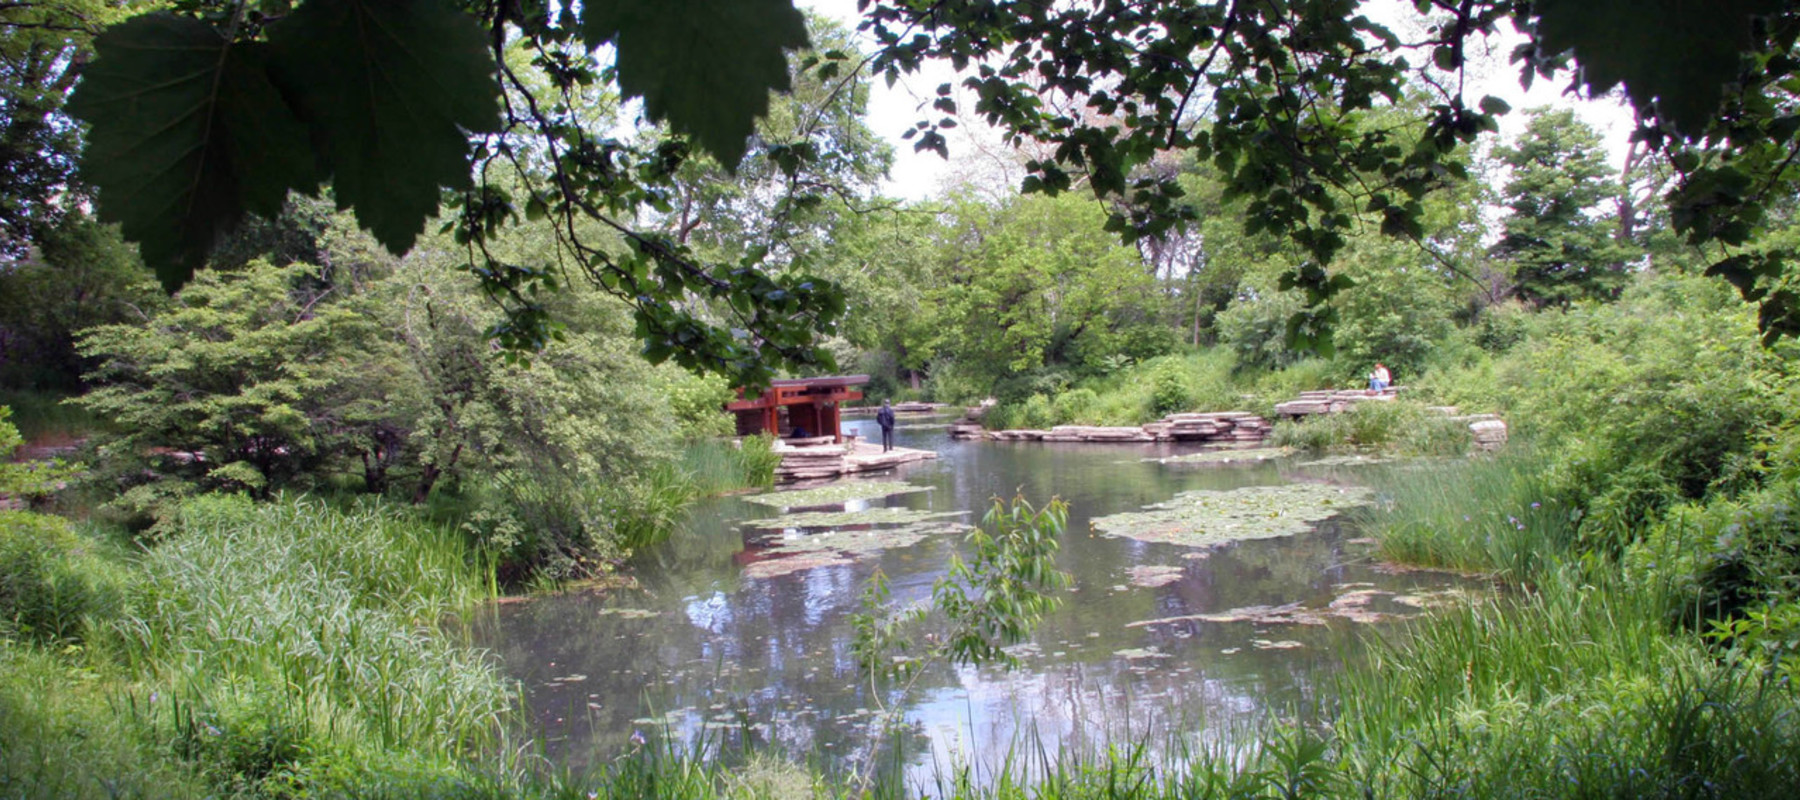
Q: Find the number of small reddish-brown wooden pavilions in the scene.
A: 1